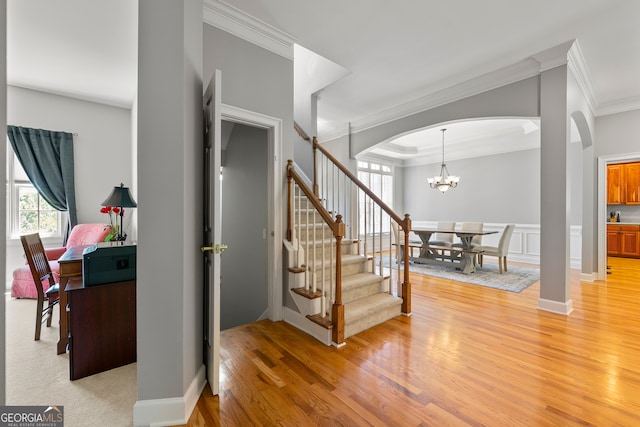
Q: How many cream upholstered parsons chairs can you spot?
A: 4